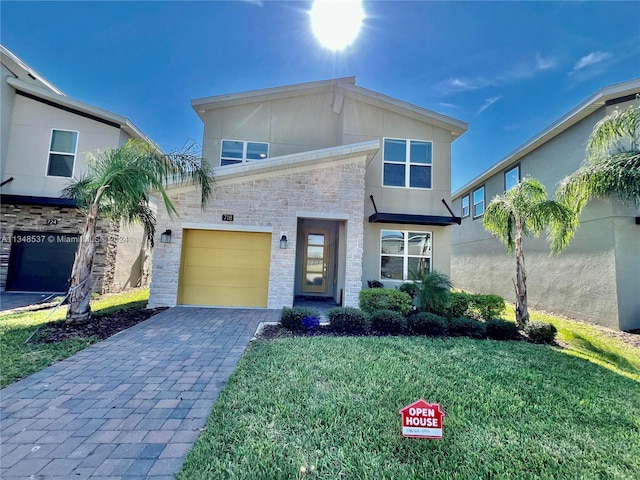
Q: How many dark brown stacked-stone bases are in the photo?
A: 1